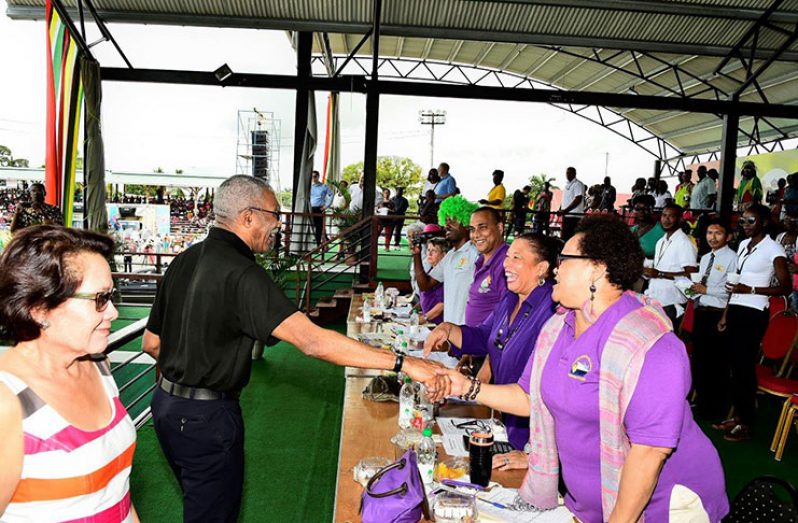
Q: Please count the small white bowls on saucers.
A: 0